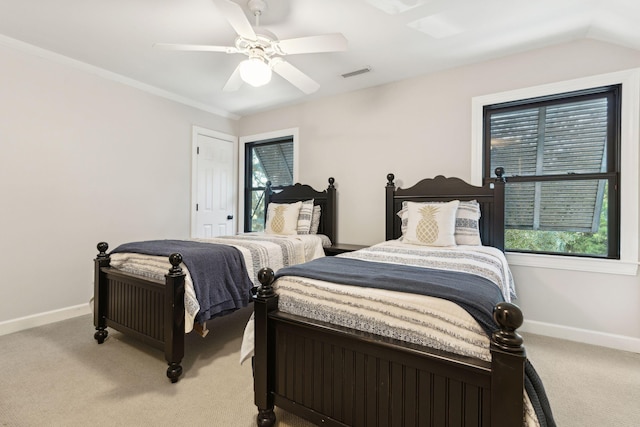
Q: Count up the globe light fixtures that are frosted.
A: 1